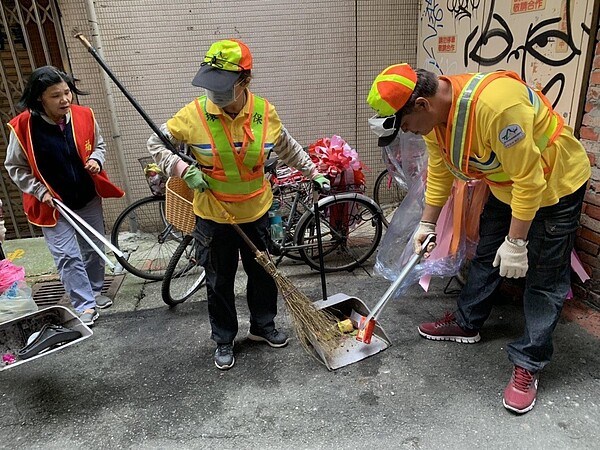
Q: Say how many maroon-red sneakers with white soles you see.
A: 2